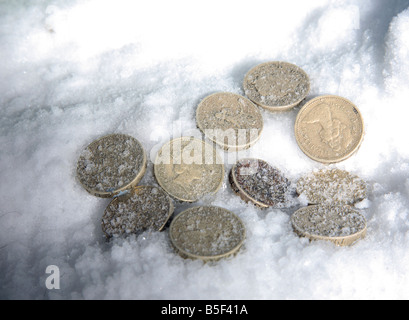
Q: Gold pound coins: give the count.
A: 10